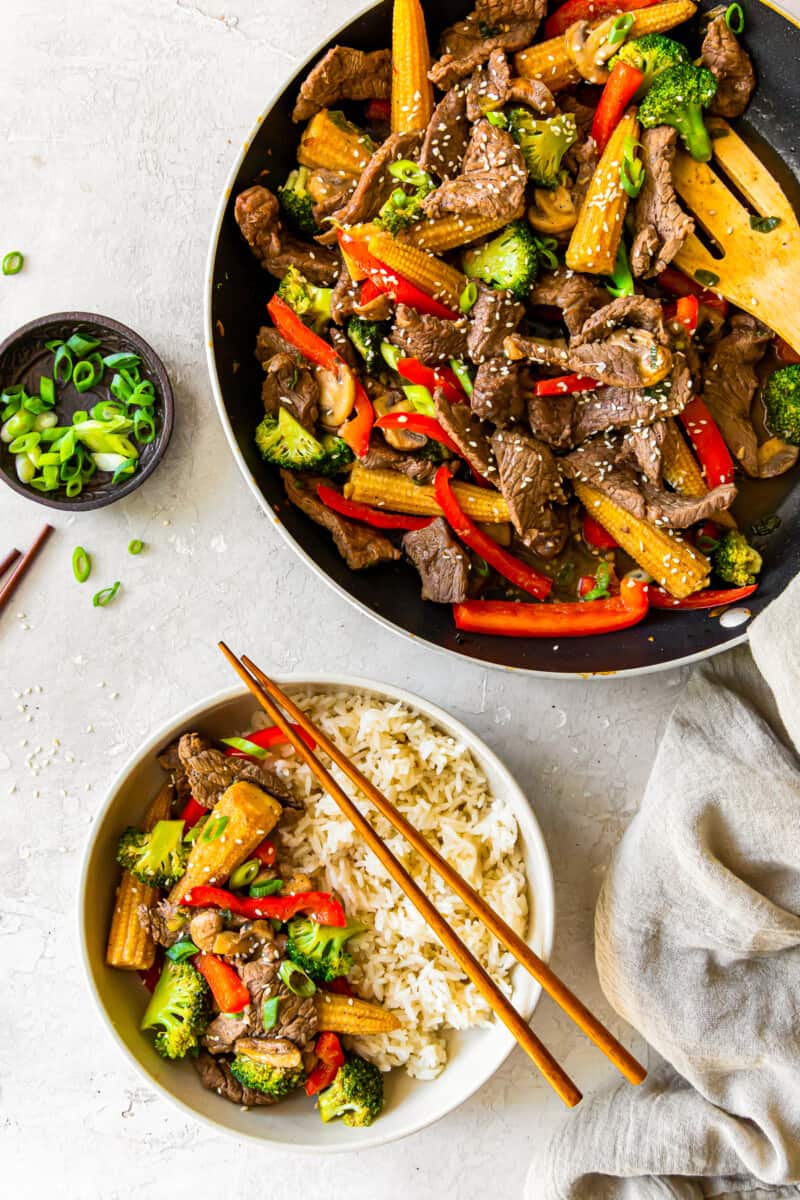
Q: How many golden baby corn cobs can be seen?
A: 12